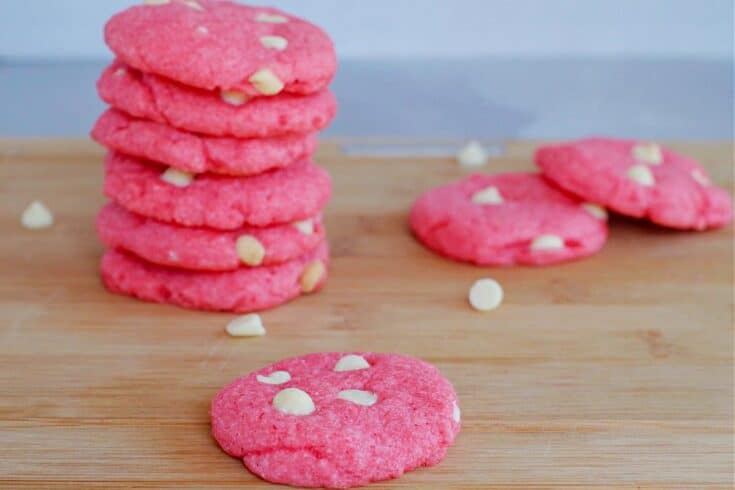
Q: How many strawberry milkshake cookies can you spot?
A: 9